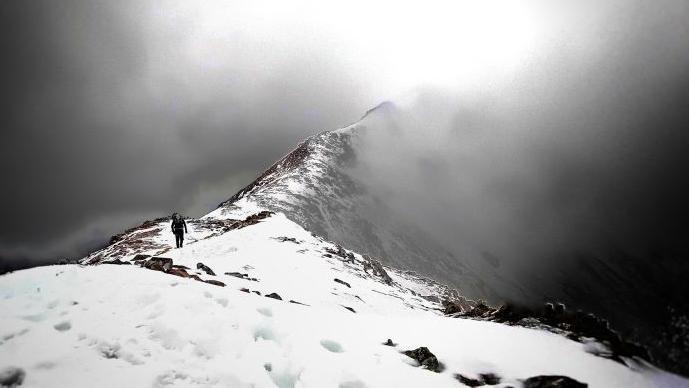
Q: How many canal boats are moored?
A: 0